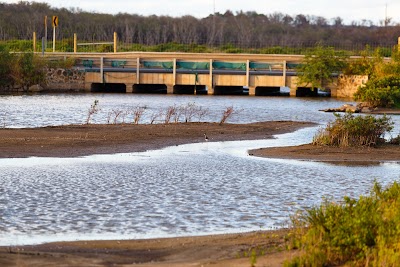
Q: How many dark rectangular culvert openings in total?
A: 6